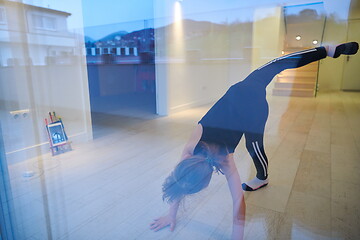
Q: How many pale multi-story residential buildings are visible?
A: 1